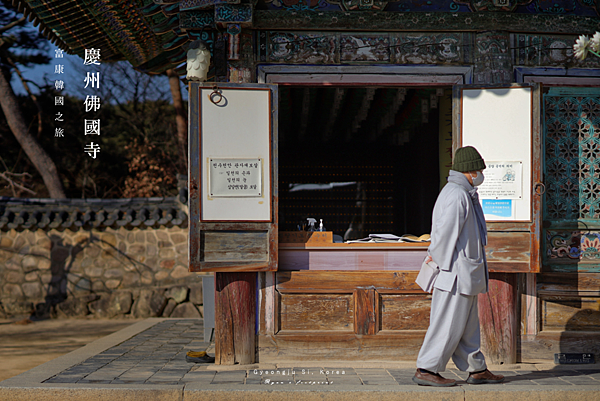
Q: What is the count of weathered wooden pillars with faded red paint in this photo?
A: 2